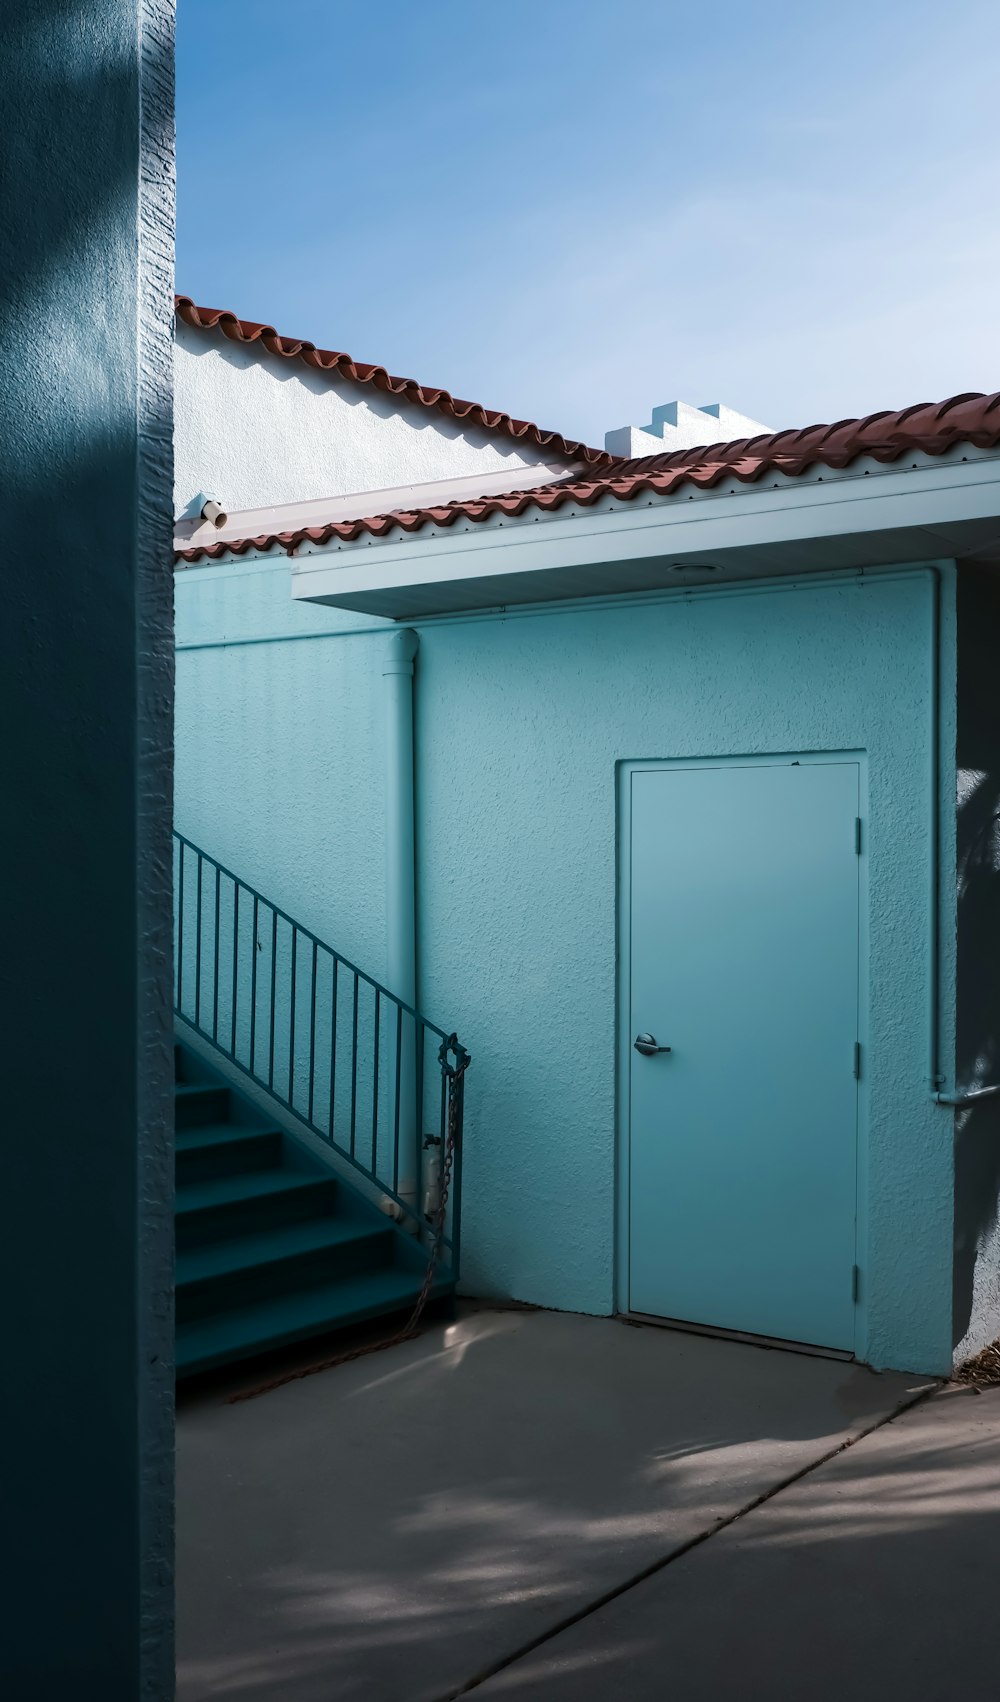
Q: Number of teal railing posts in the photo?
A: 15